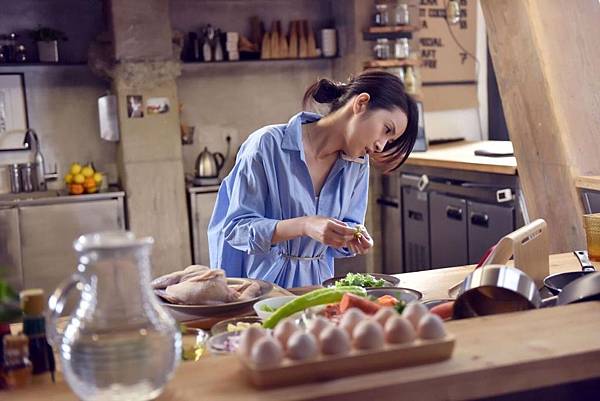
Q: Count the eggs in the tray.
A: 12